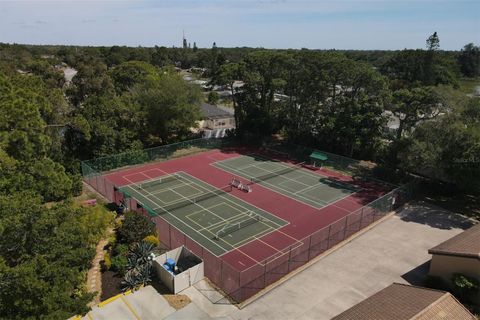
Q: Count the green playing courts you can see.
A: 2